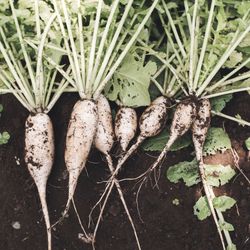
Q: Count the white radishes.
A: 7